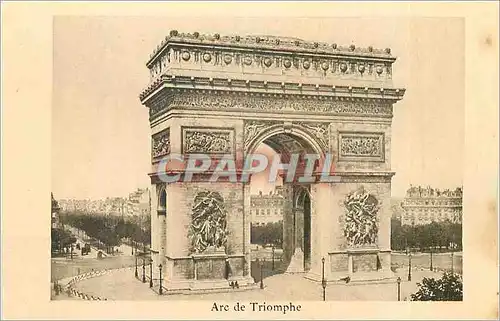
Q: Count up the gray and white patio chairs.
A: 0